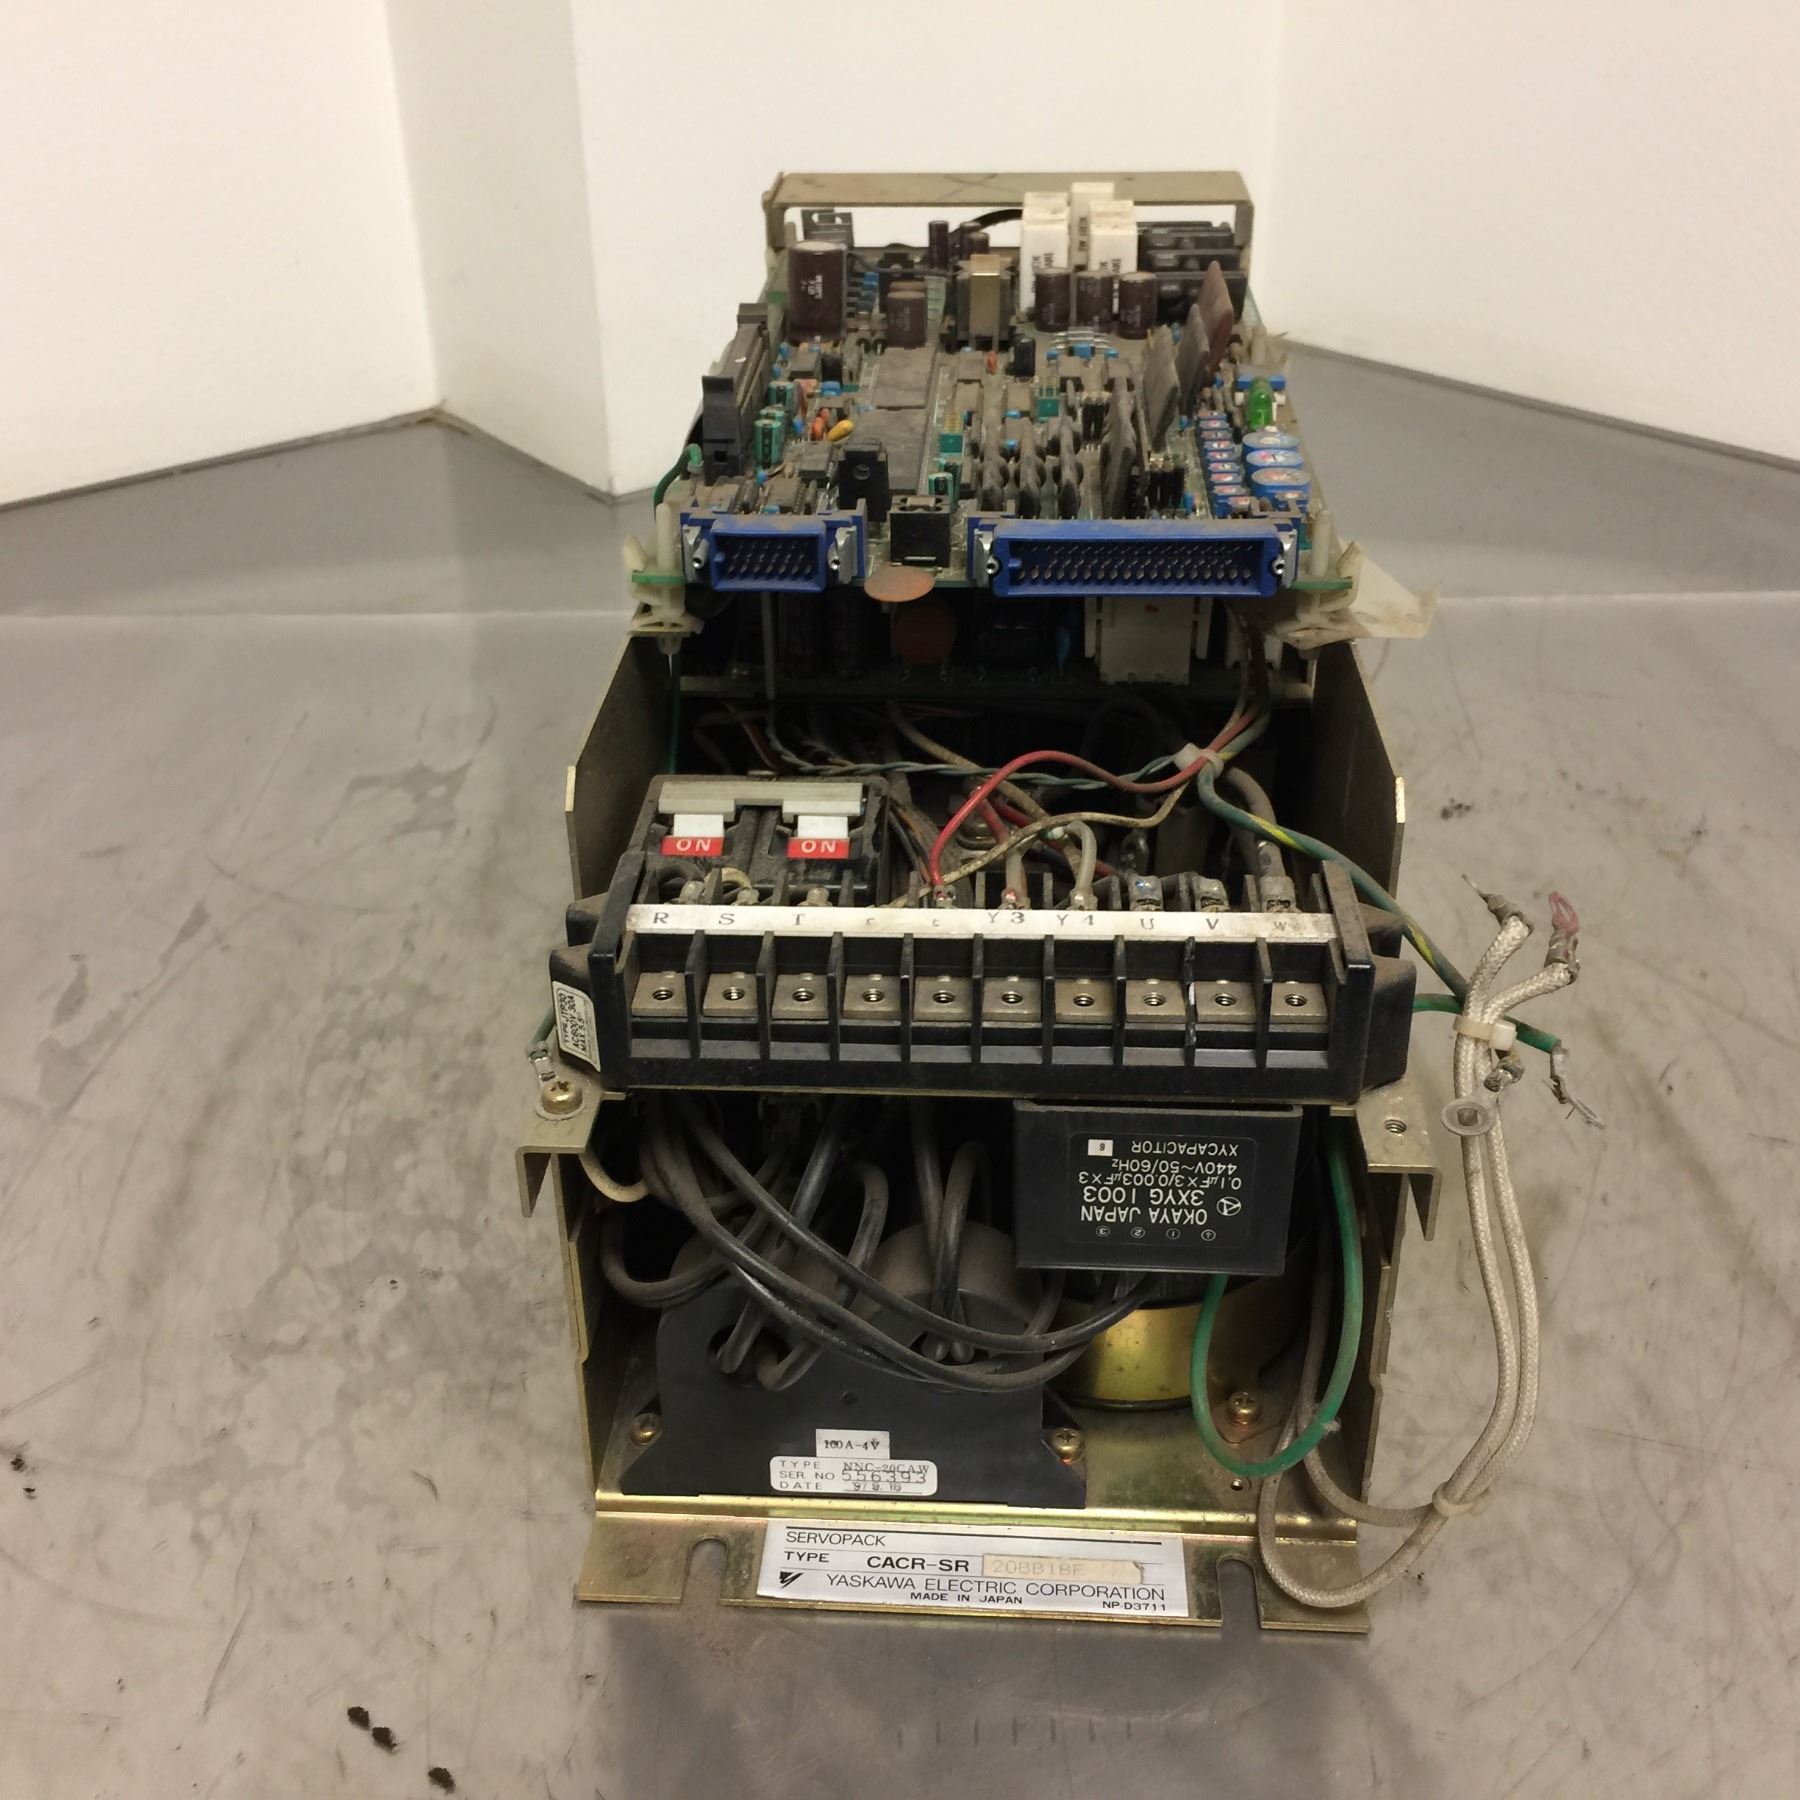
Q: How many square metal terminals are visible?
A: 10